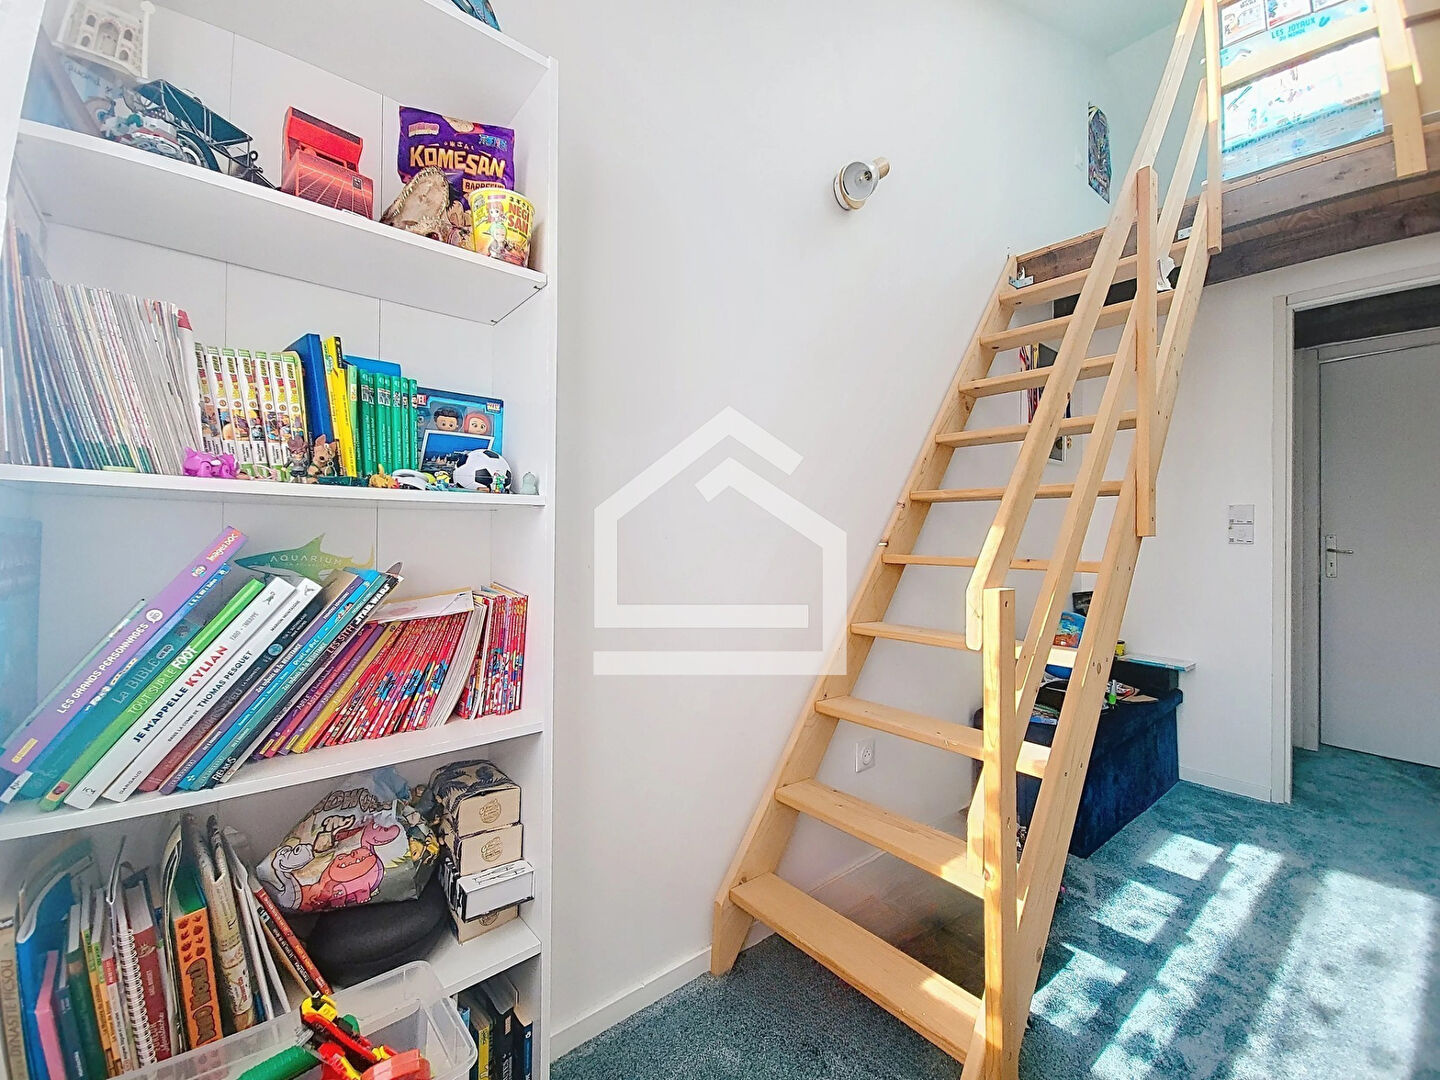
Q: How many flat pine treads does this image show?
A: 10